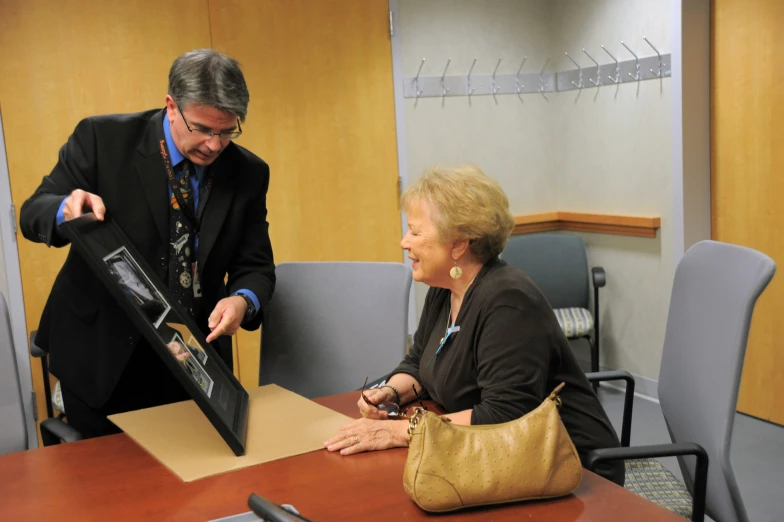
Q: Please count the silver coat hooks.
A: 11